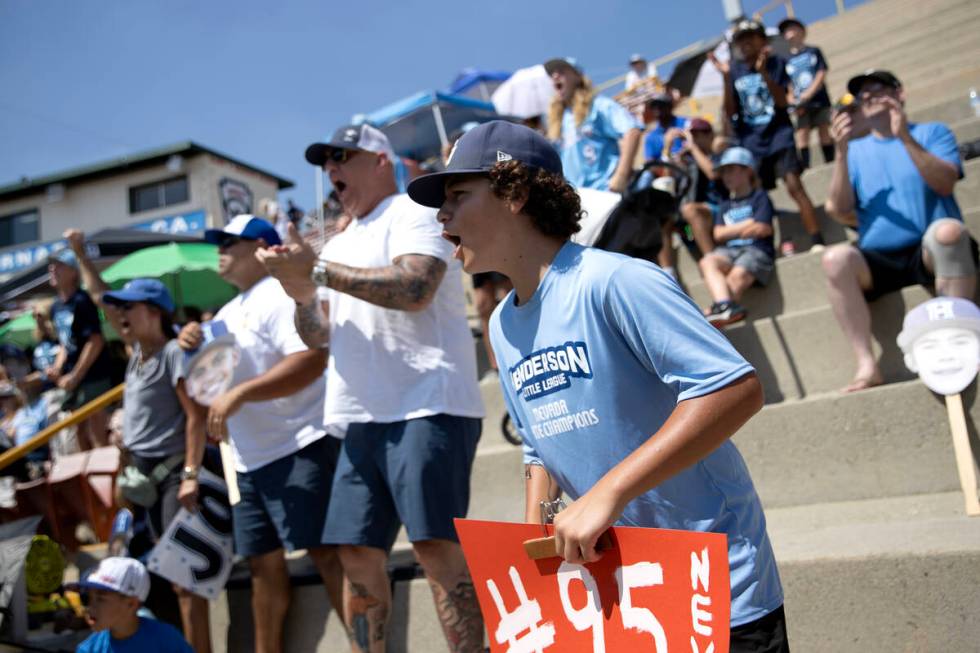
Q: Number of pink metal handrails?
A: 0